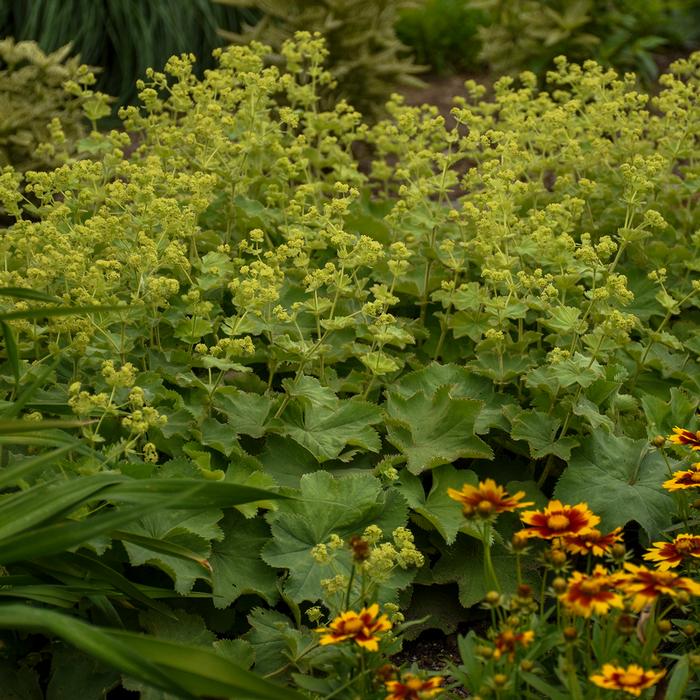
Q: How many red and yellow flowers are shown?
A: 12